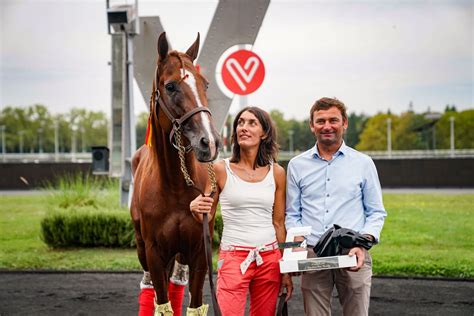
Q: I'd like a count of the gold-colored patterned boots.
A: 2